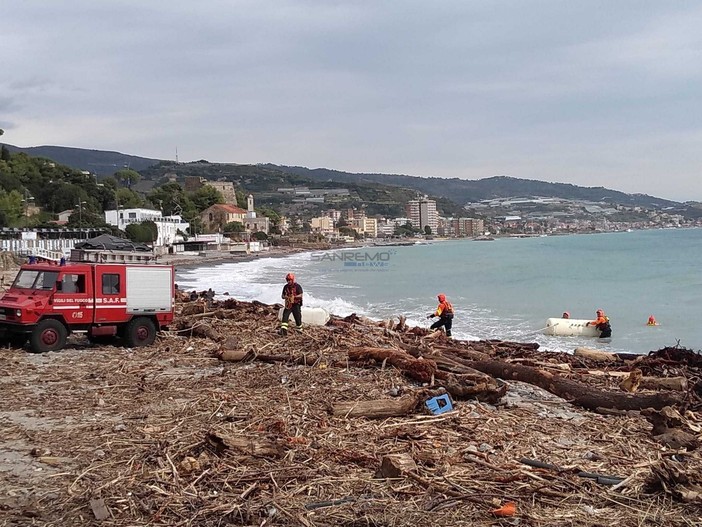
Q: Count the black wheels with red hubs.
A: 2